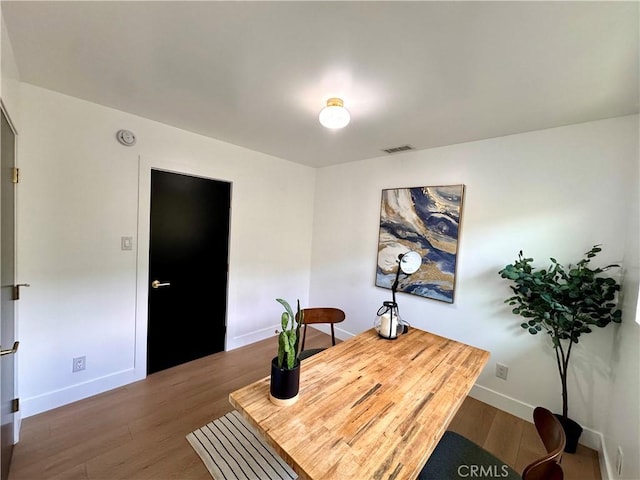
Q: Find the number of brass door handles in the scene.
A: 2